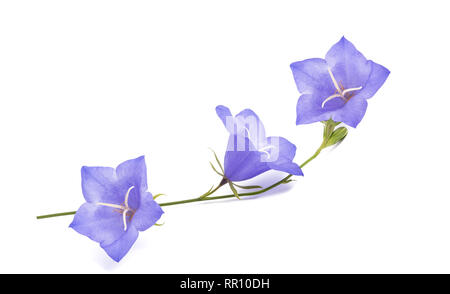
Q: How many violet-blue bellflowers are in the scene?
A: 3